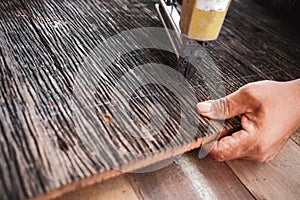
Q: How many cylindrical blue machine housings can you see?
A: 0